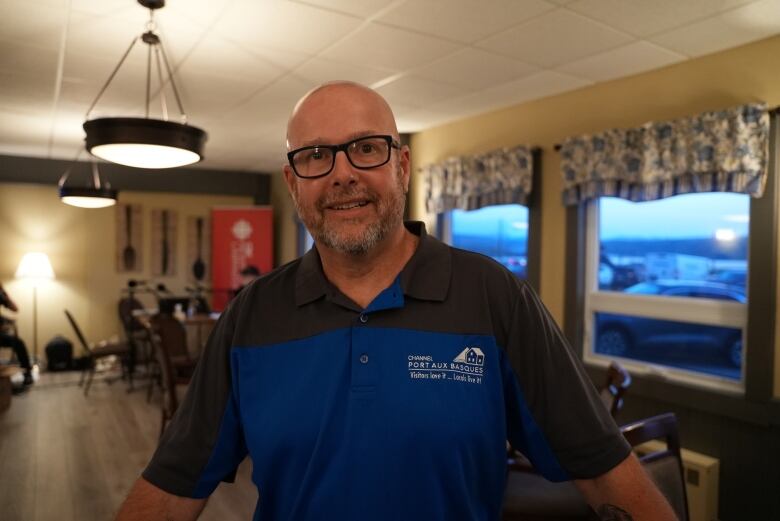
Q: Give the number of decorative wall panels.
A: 3